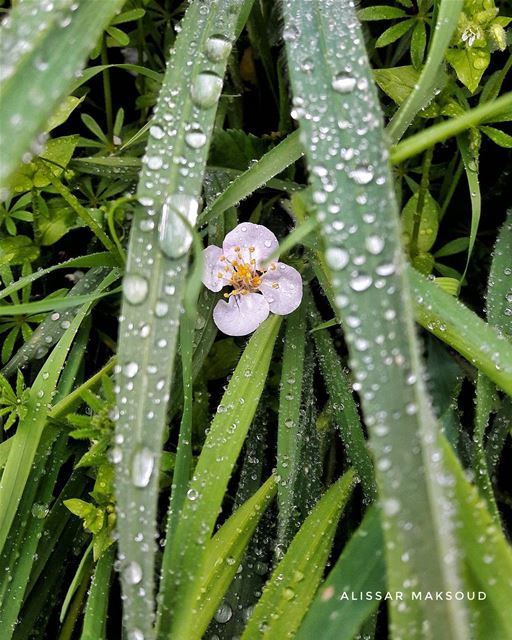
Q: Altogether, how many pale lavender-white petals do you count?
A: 4